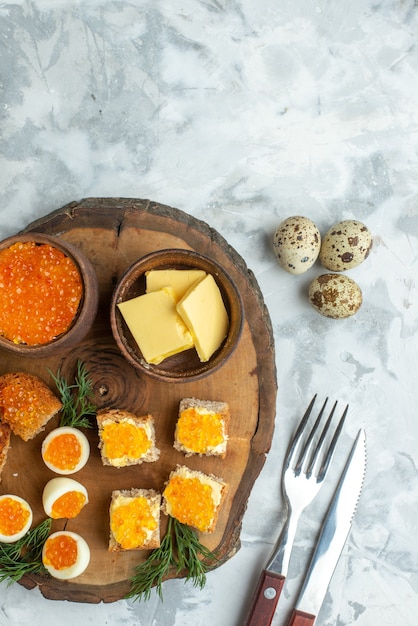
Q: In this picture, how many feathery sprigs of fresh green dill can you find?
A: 3